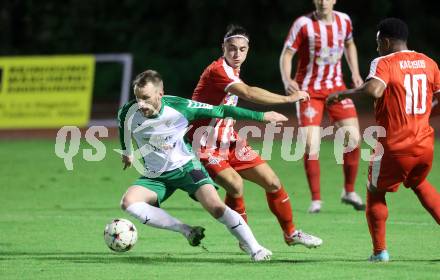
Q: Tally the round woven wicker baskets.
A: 0